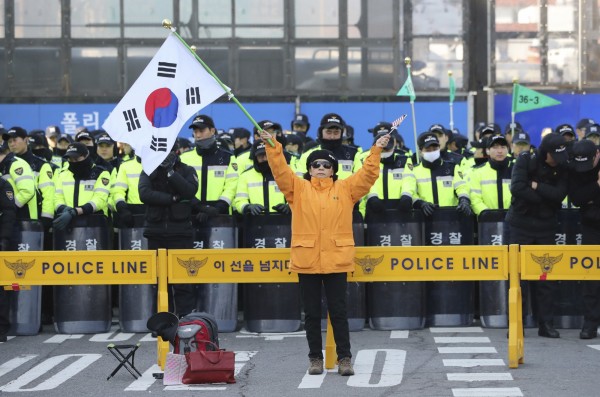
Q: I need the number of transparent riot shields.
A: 10